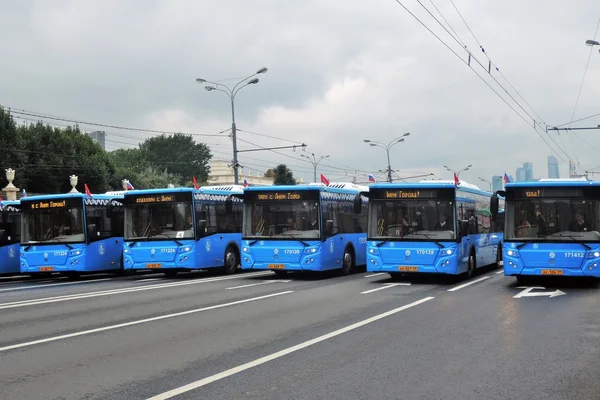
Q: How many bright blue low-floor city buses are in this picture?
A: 6